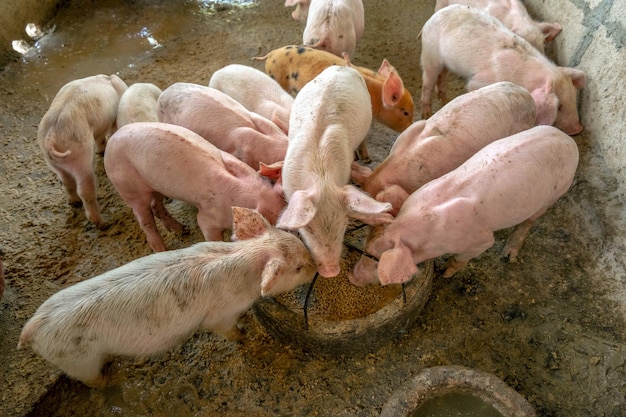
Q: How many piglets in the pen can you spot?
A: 14